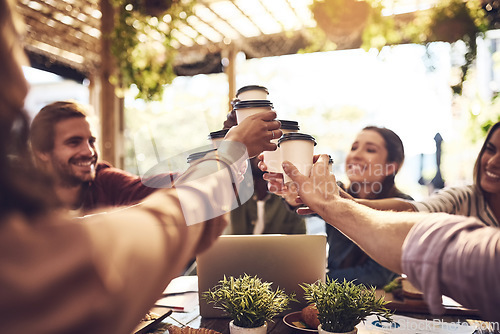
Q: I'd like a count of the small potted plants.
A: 2